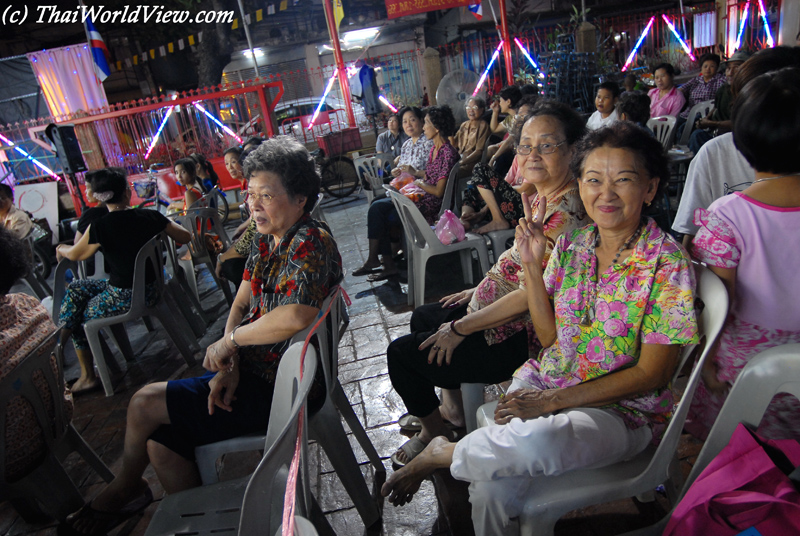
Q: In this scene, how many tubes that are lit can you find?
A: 11